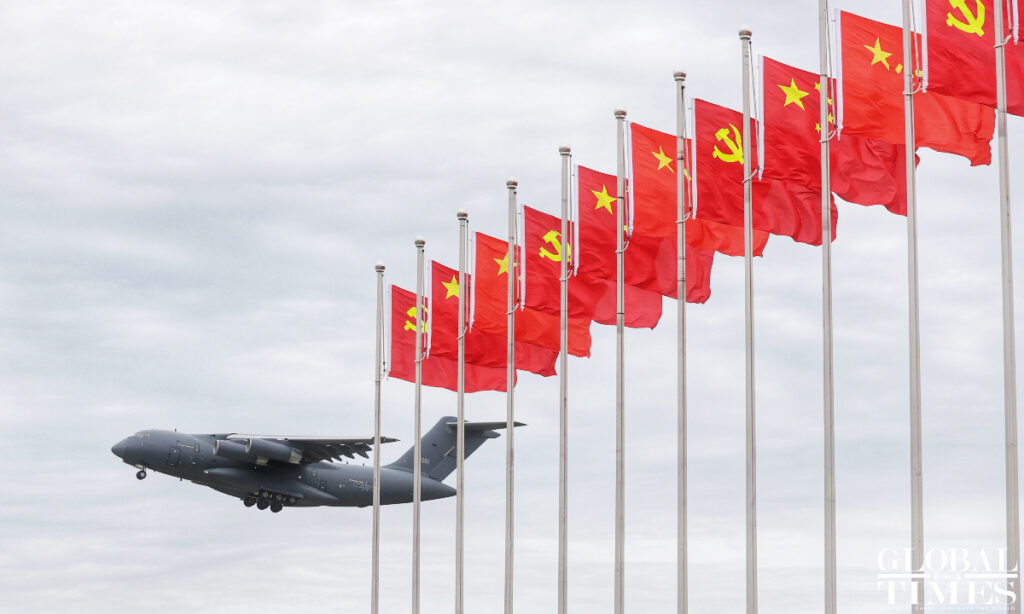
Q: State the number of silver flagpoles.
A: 11